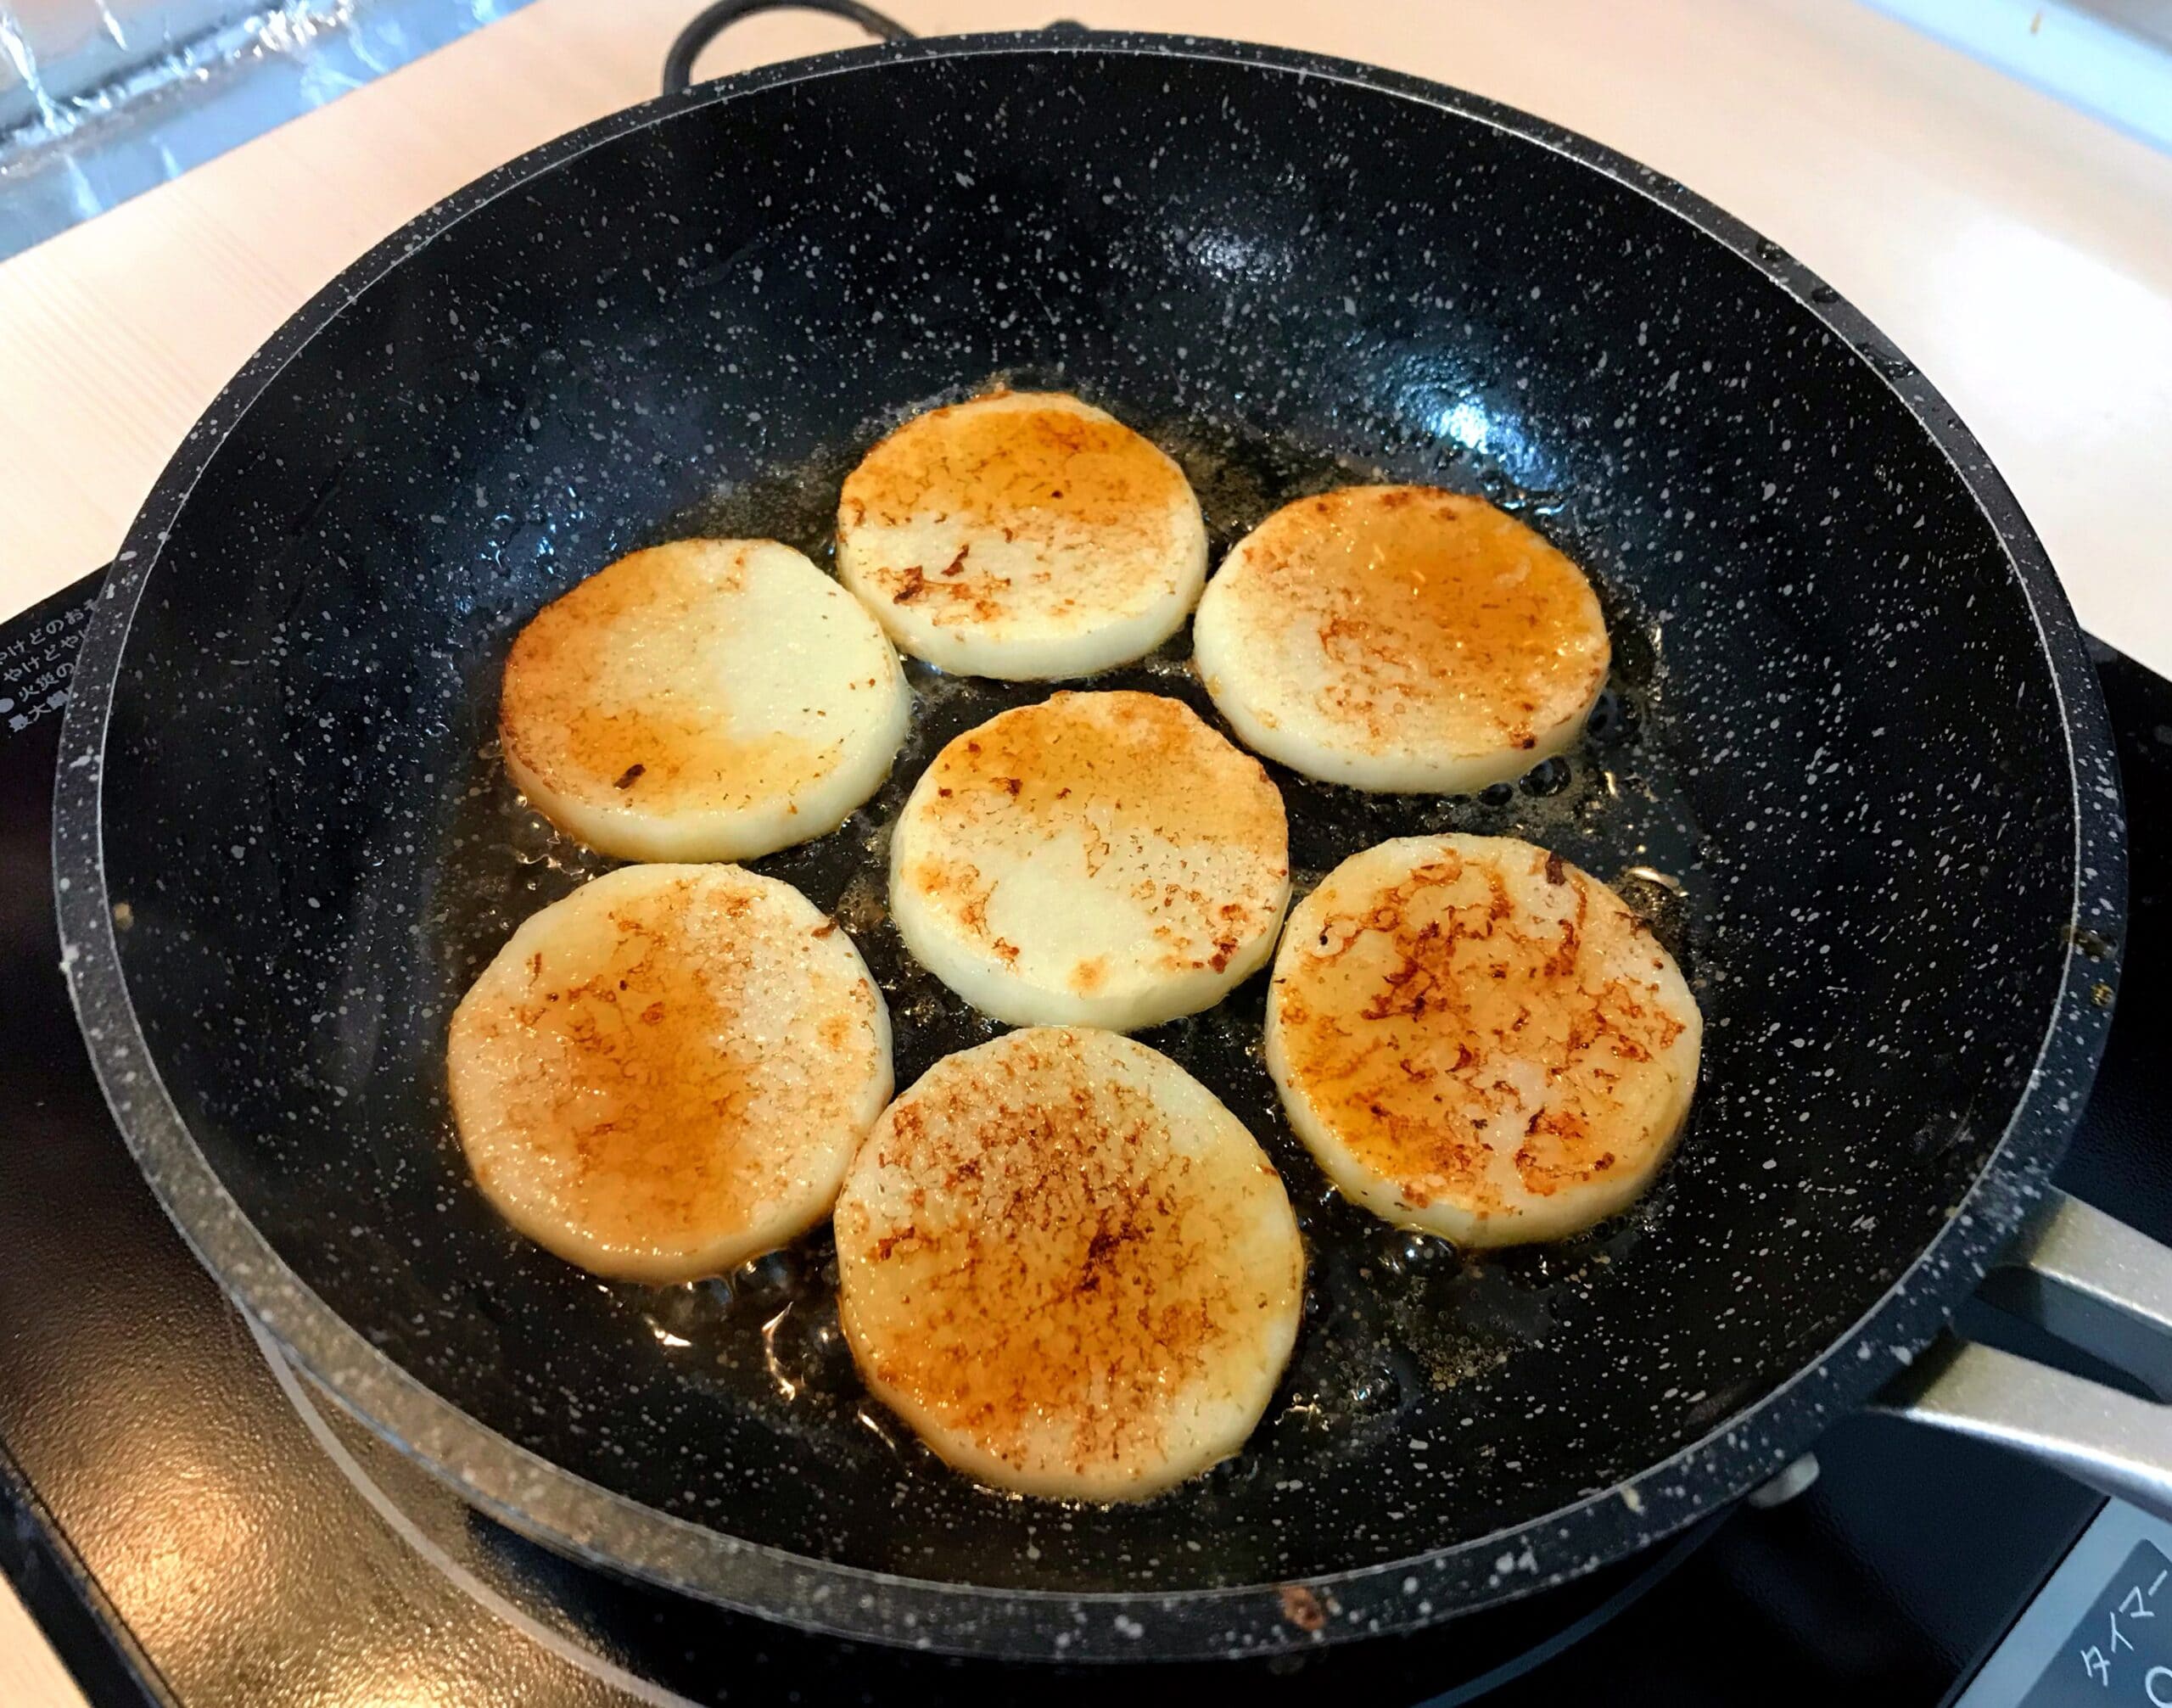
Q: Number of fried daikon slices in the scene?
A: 7